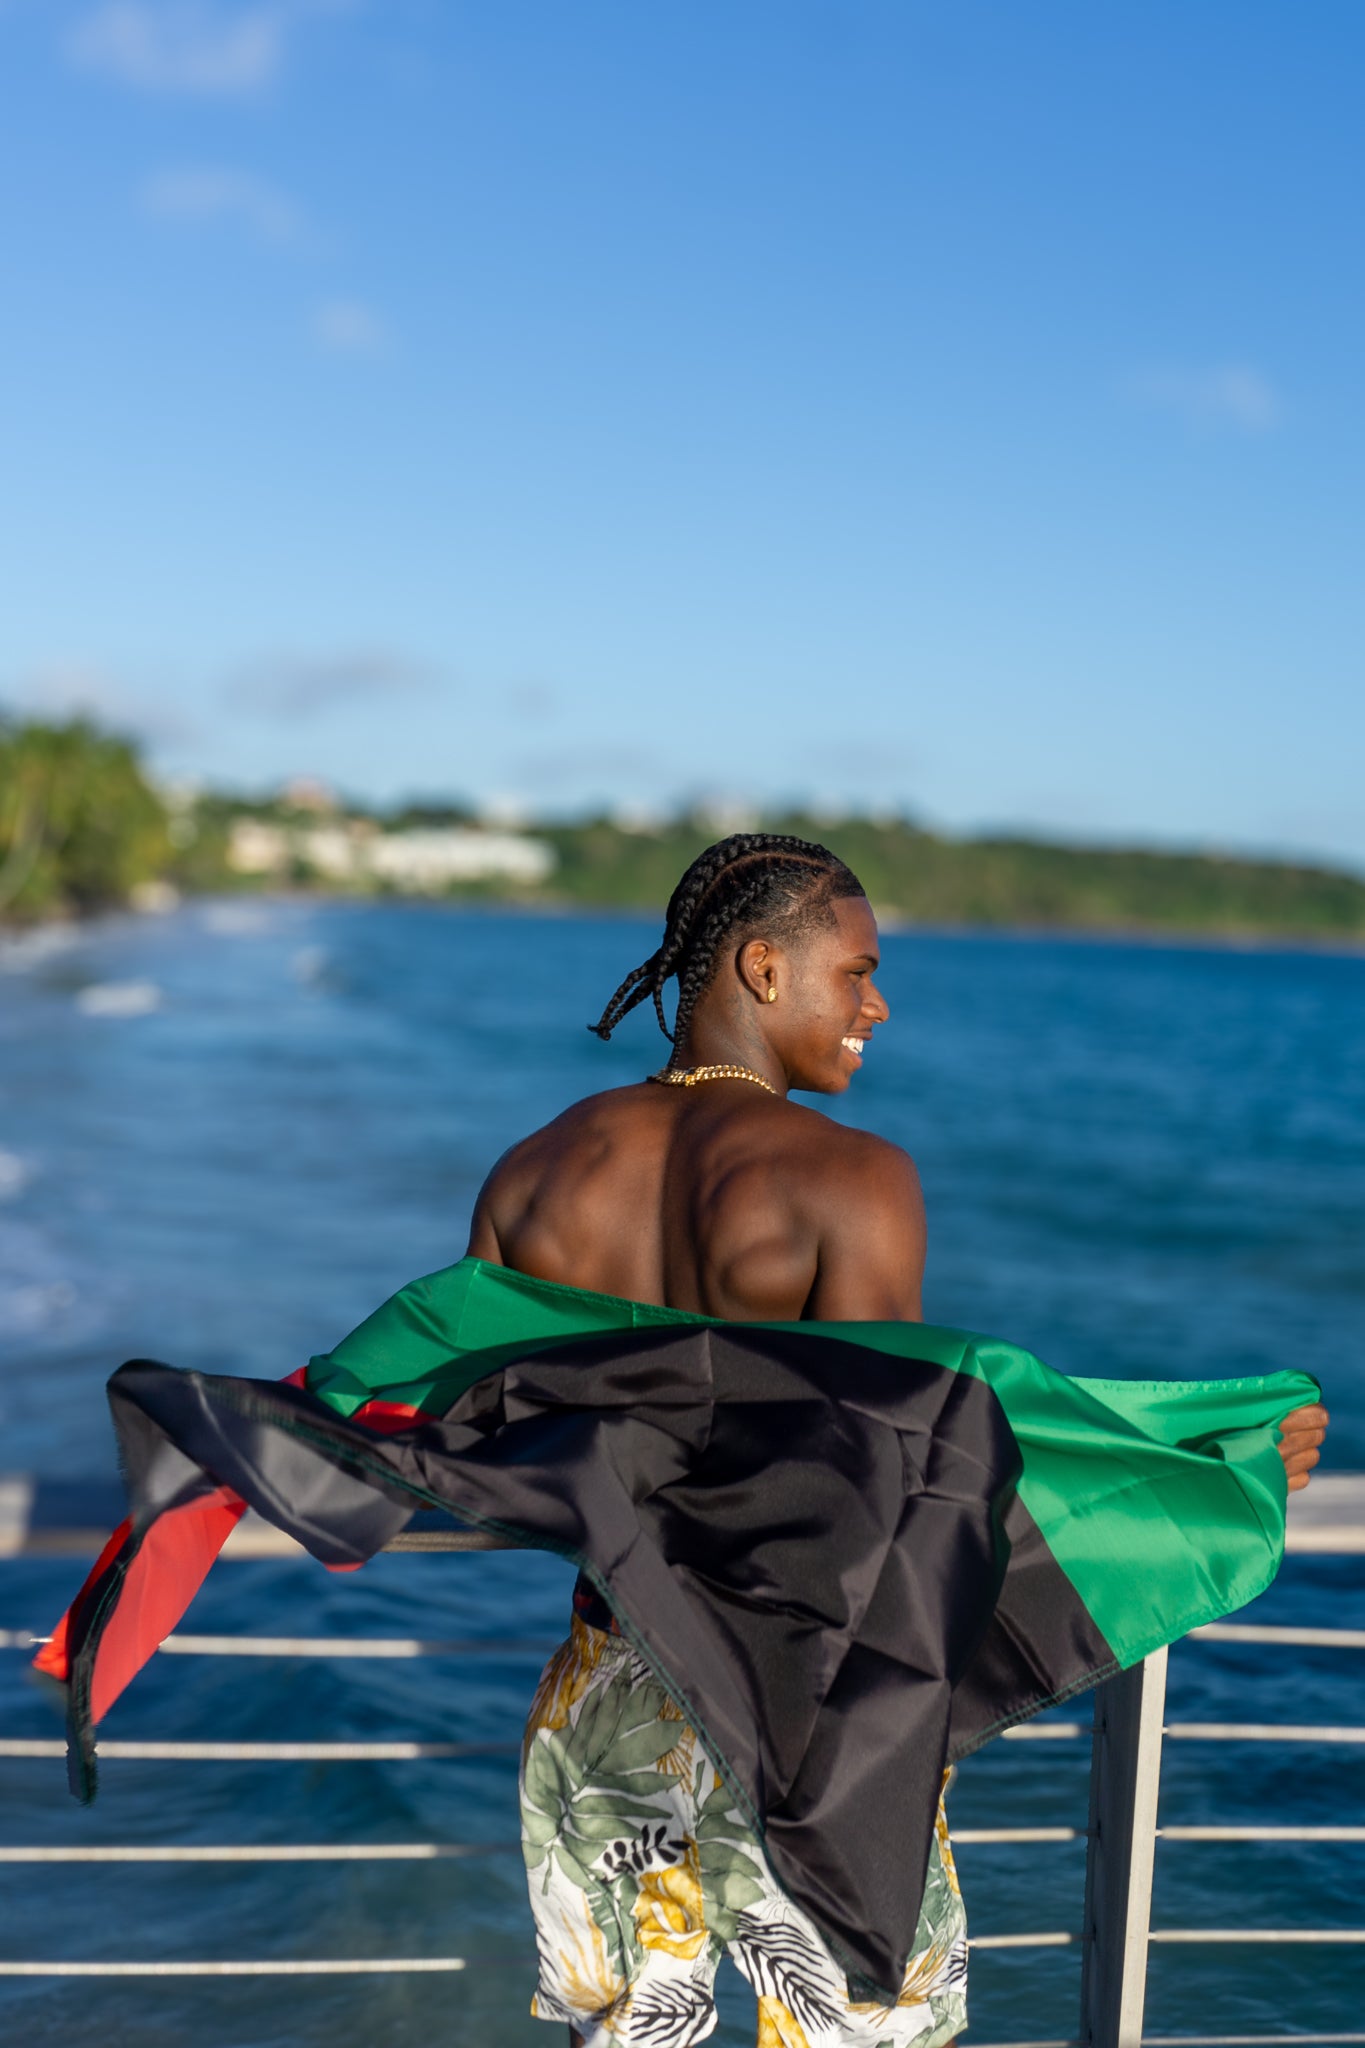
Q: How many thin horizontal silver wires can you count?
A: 5